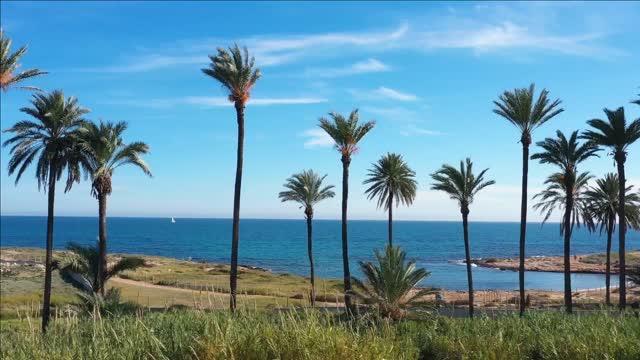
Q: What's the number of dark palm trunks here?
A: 11